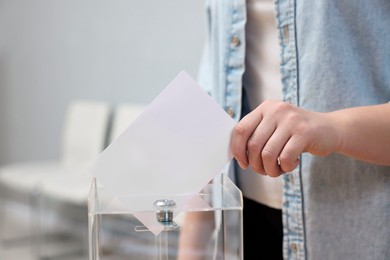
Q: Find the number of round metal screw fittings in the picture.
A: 1